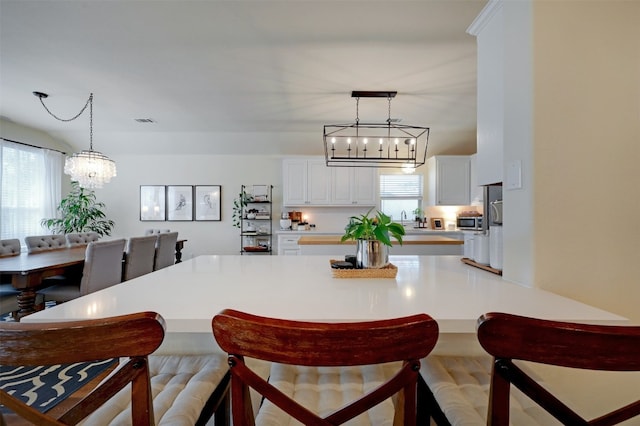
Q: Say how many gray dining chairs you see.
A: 7